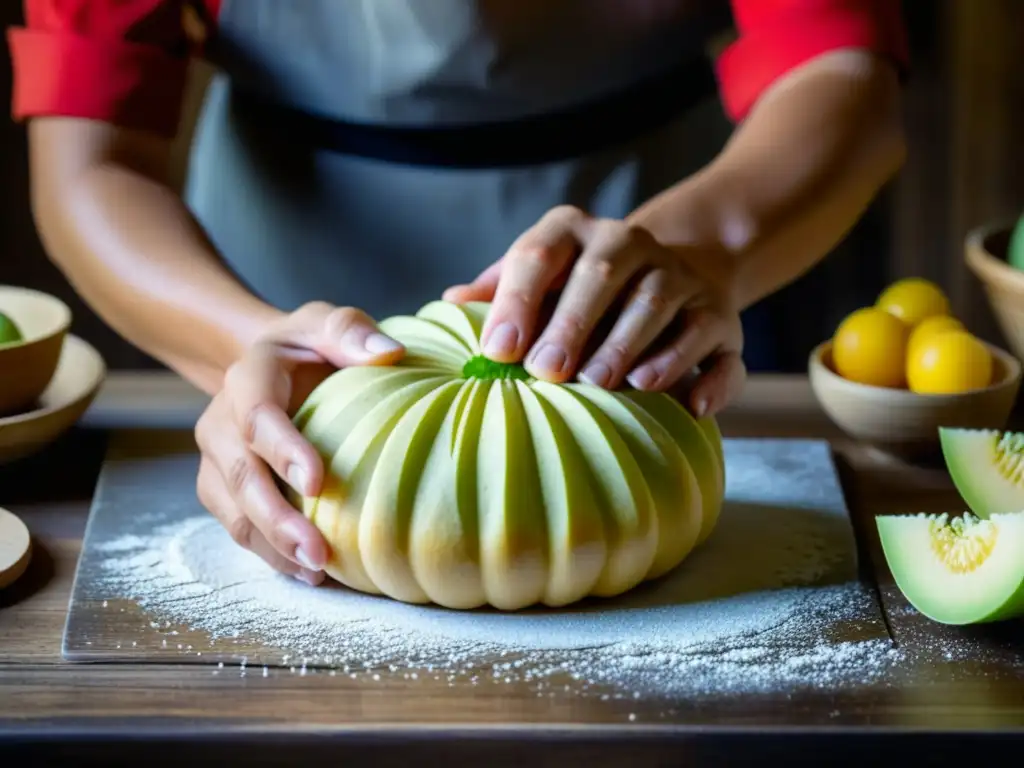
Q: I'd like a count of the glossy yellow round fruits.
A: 4